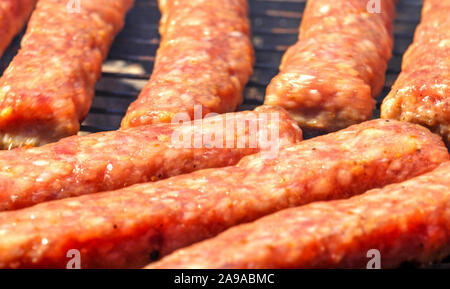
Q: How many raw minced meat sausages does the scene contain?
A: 8